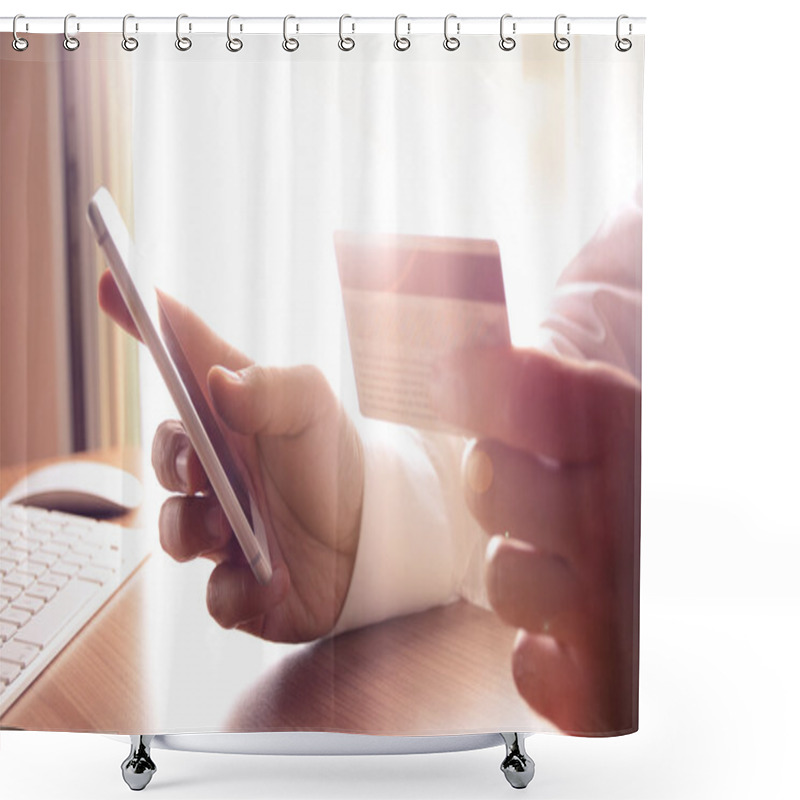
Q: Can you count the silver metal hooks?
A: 12